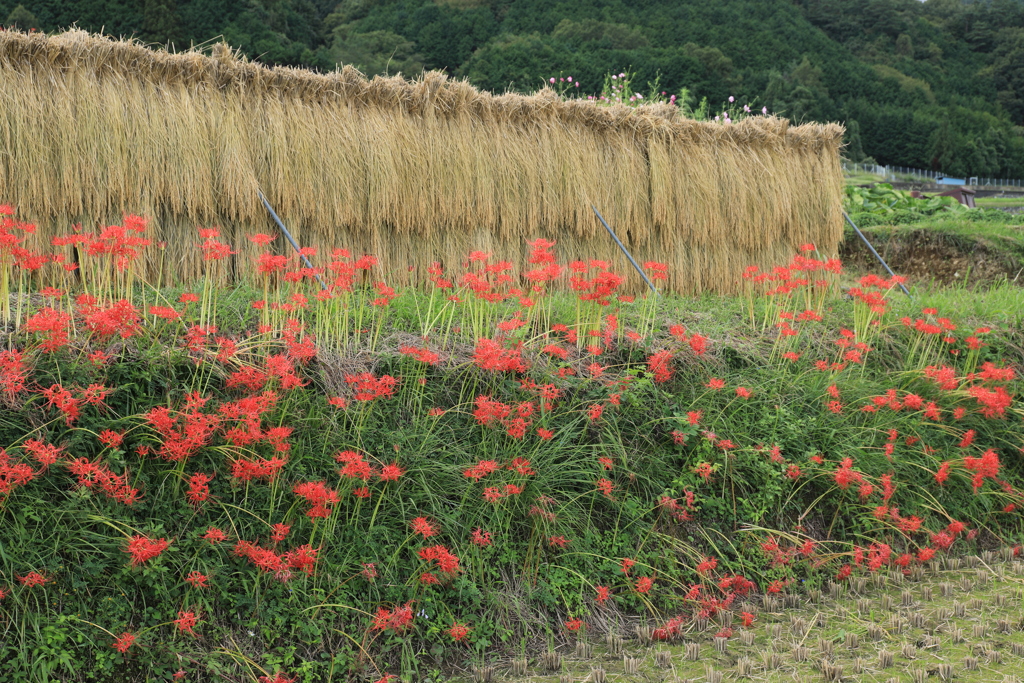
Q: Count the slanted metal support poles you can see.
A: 3